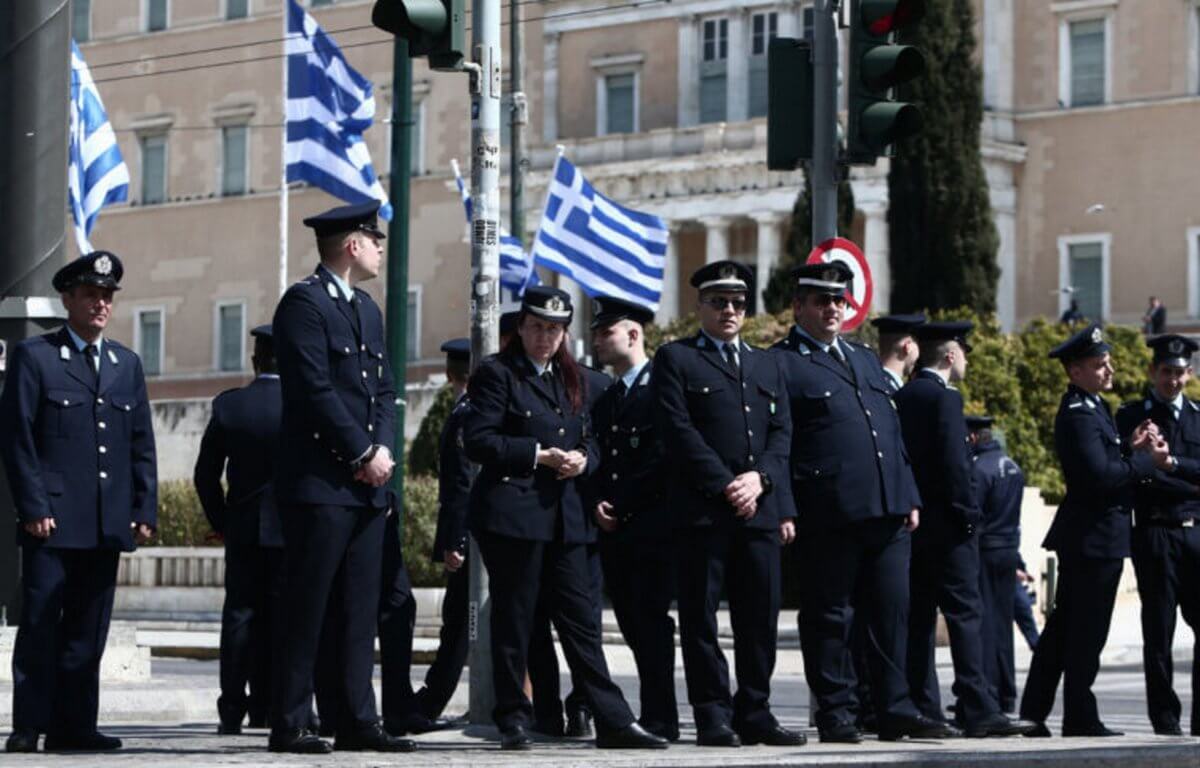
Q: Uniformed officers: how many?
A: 14